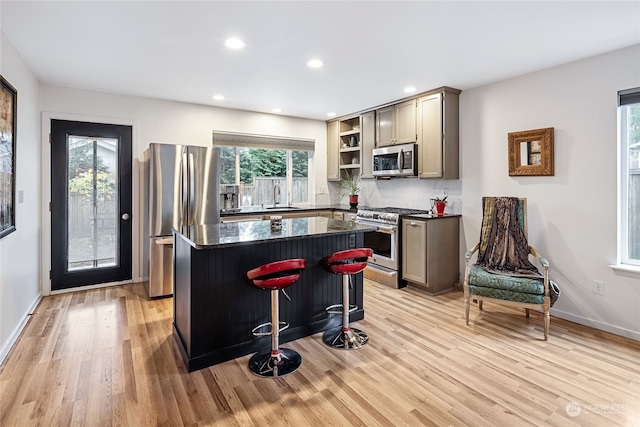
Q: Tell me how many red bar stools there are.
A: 2